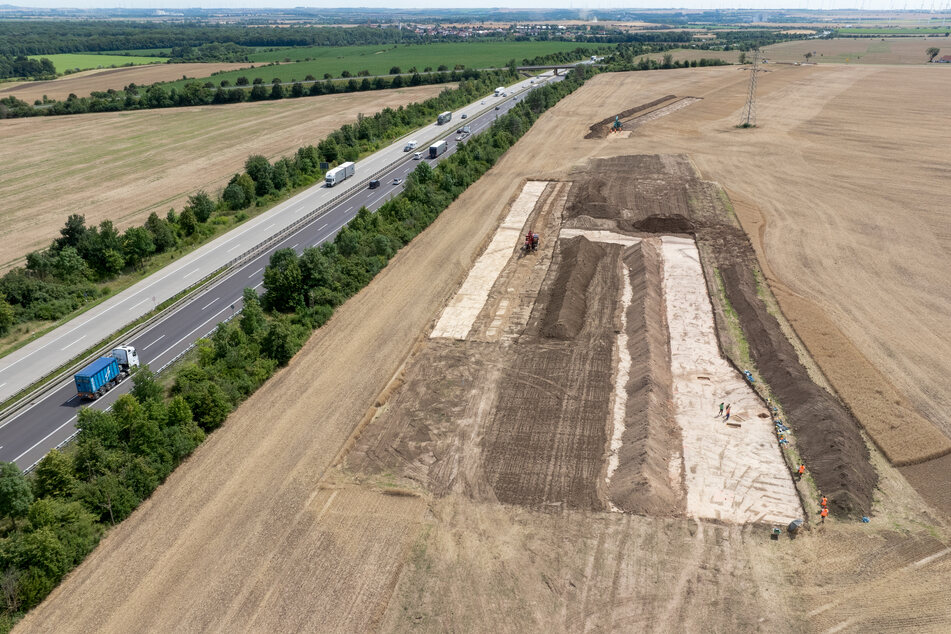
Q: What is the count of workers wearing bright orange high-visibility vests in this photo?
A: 3